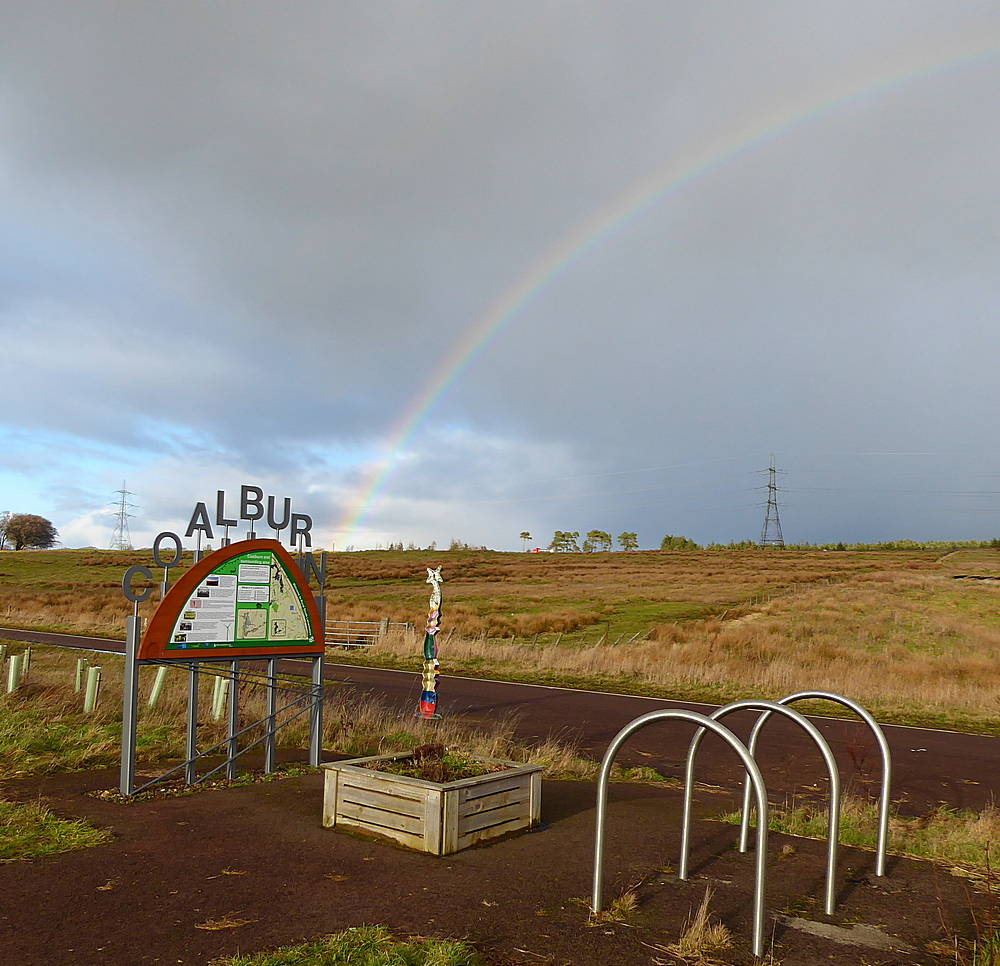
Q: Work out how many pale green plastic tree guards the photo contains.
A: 8